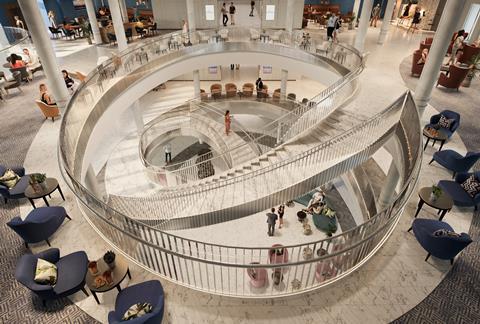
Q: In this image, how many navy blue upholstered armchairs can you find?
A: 8